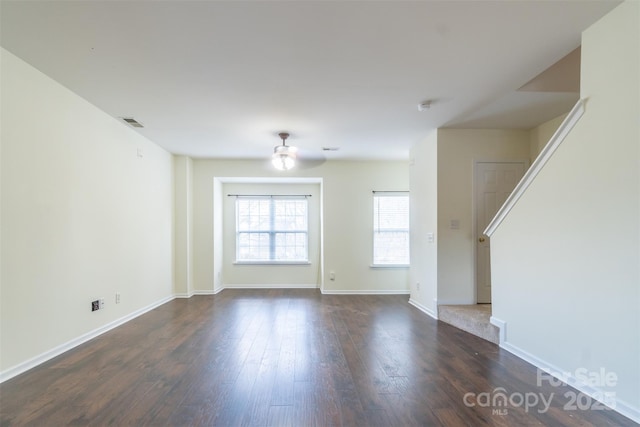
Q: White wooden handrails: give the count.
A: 1